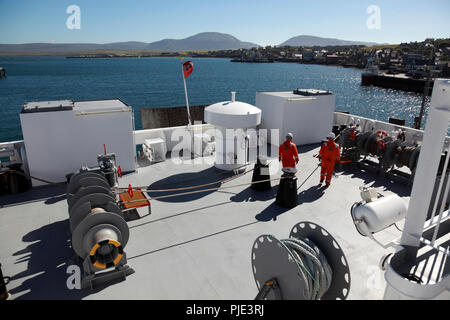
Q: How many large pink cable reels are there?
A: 0